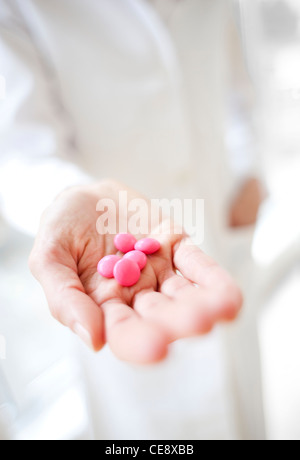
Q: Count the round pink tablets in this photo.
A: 5